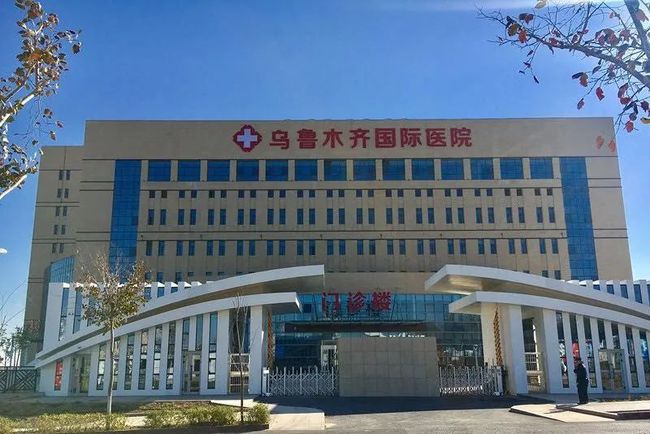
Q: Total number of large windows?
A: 14